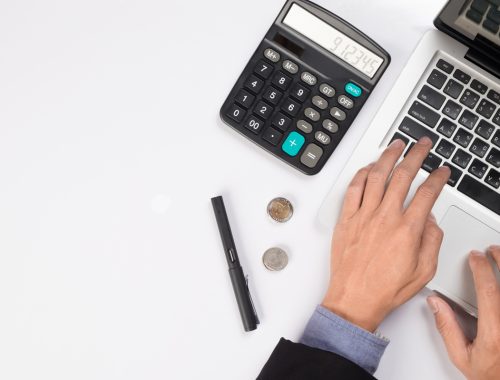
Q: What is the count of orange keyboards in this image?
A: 0